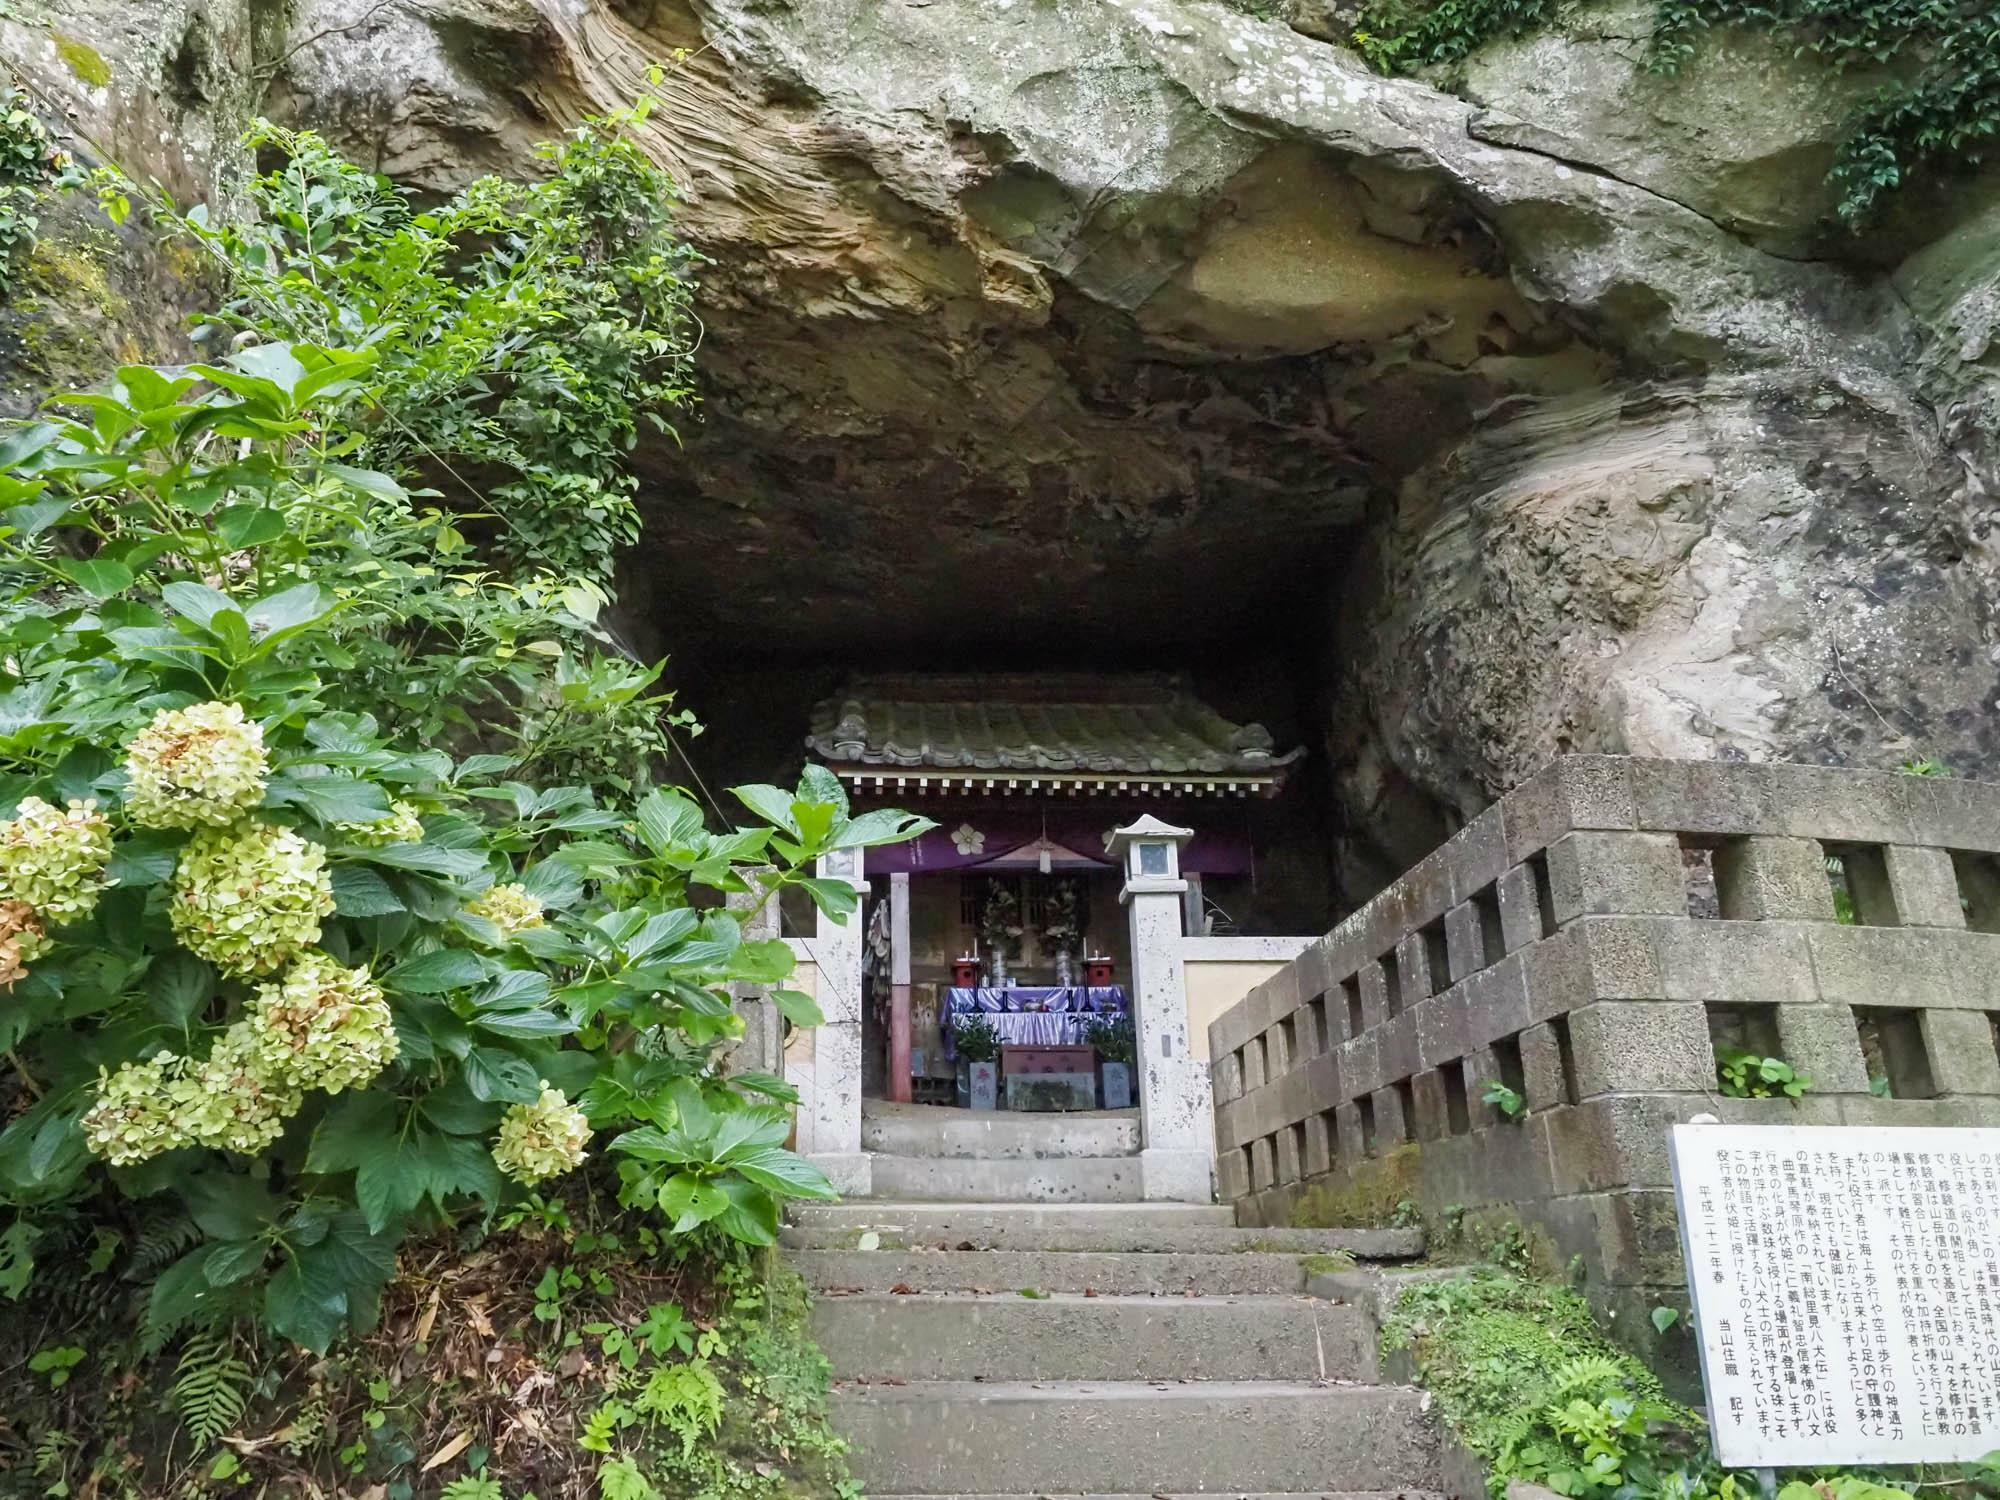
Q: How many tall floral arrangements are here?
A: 2